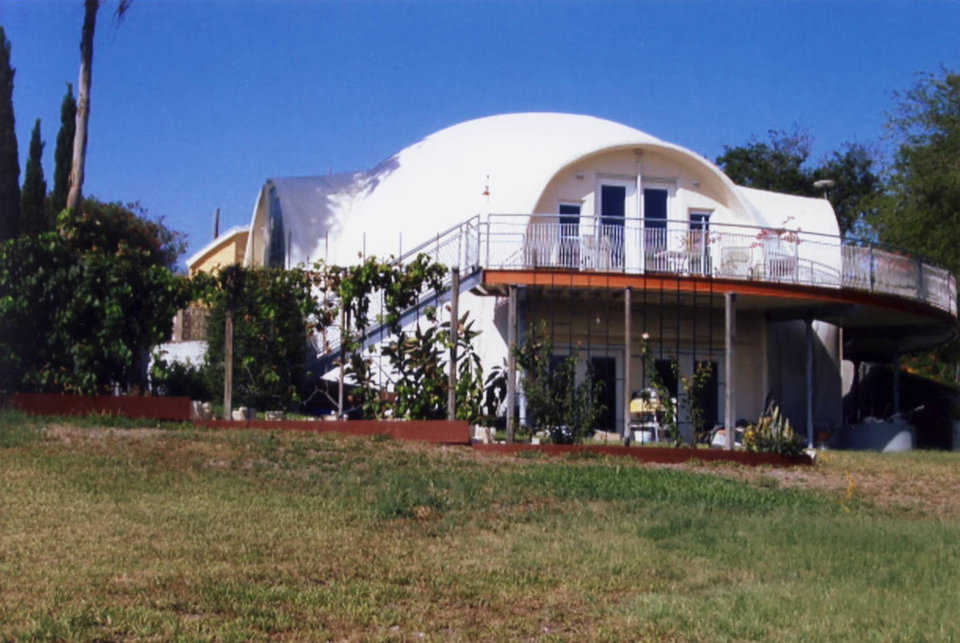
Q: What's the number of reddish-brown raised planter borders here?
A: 3